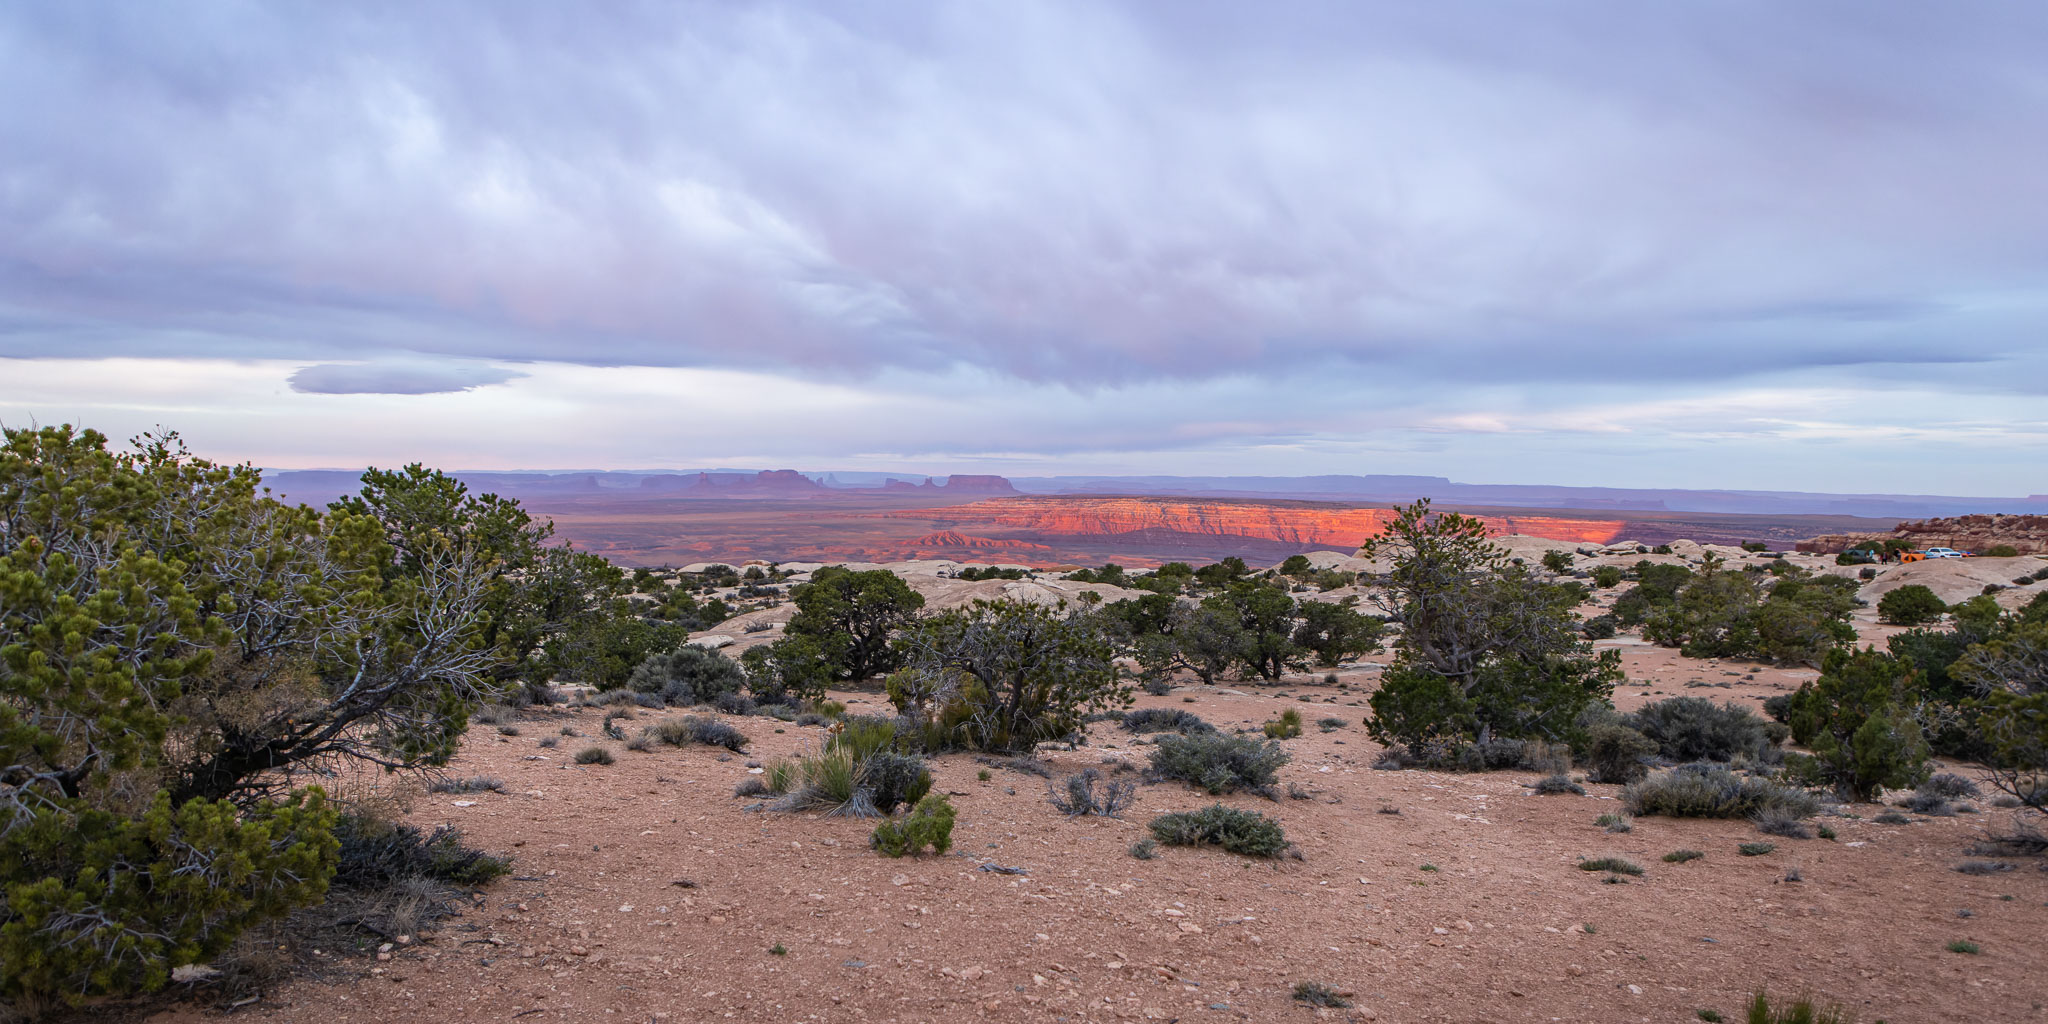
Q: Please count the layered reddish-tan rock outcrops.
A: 1